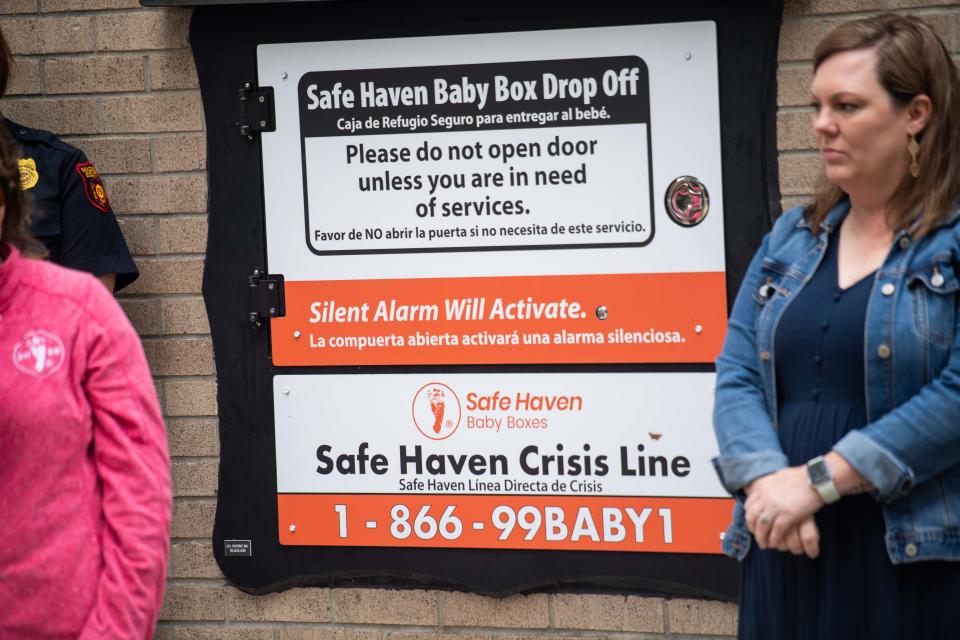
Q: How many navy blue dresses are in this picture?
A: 1